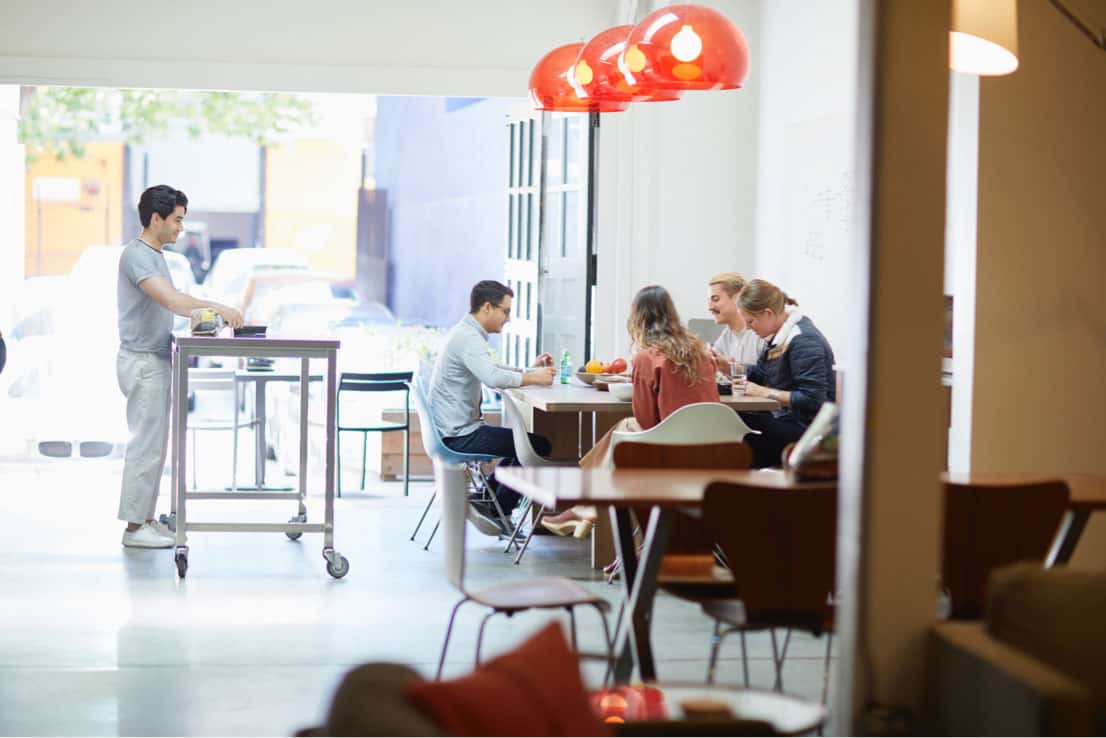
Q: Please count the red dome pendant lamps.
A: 3